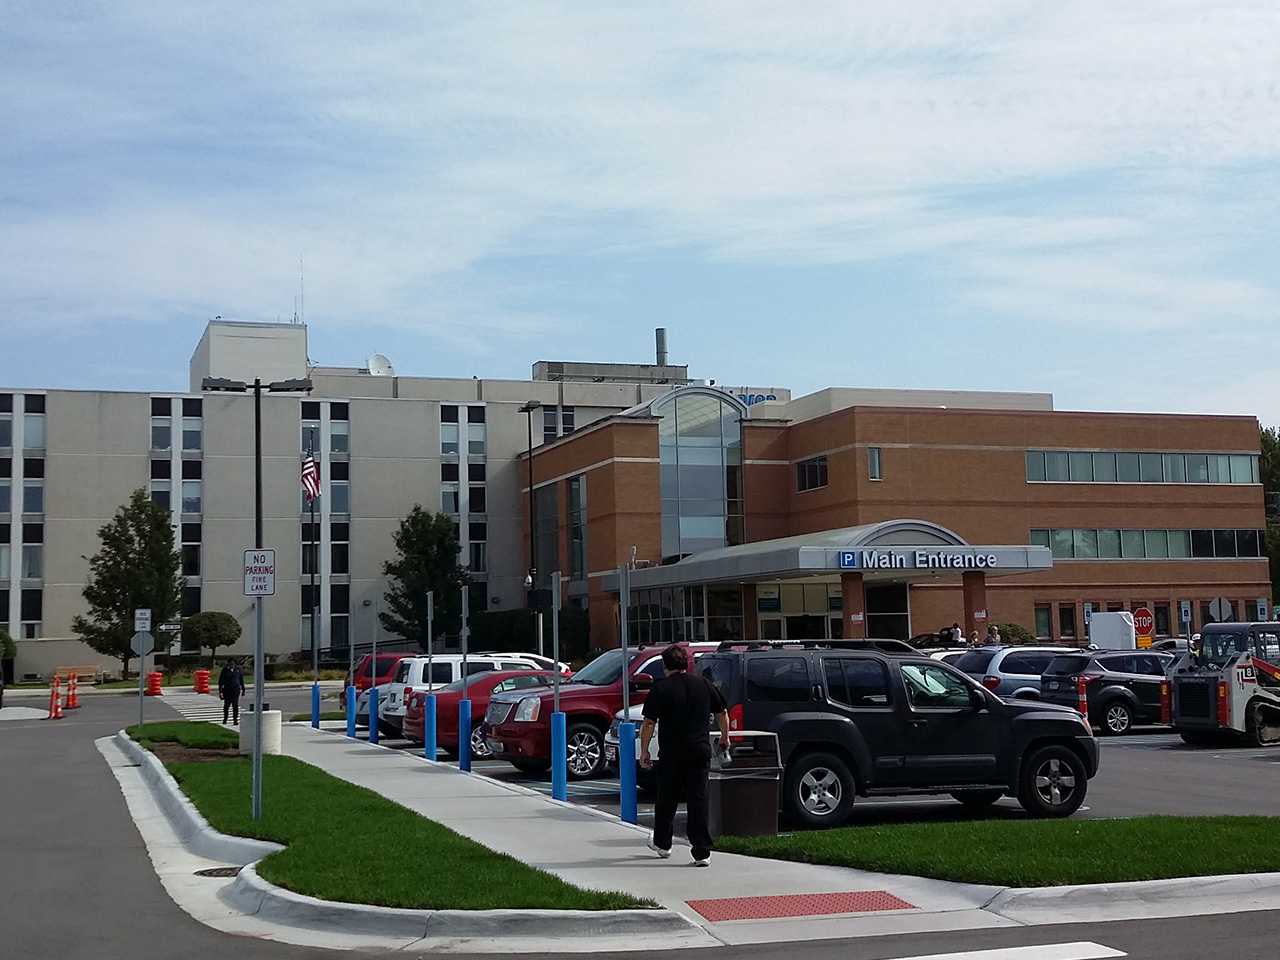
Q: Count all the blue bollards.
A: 7